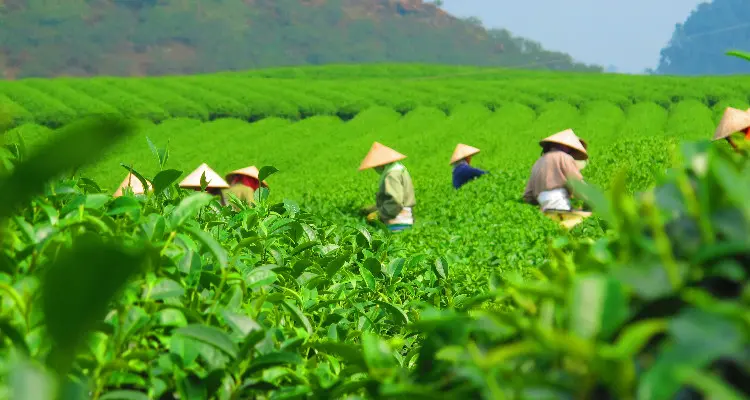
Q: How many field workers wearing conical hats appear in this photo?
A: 7